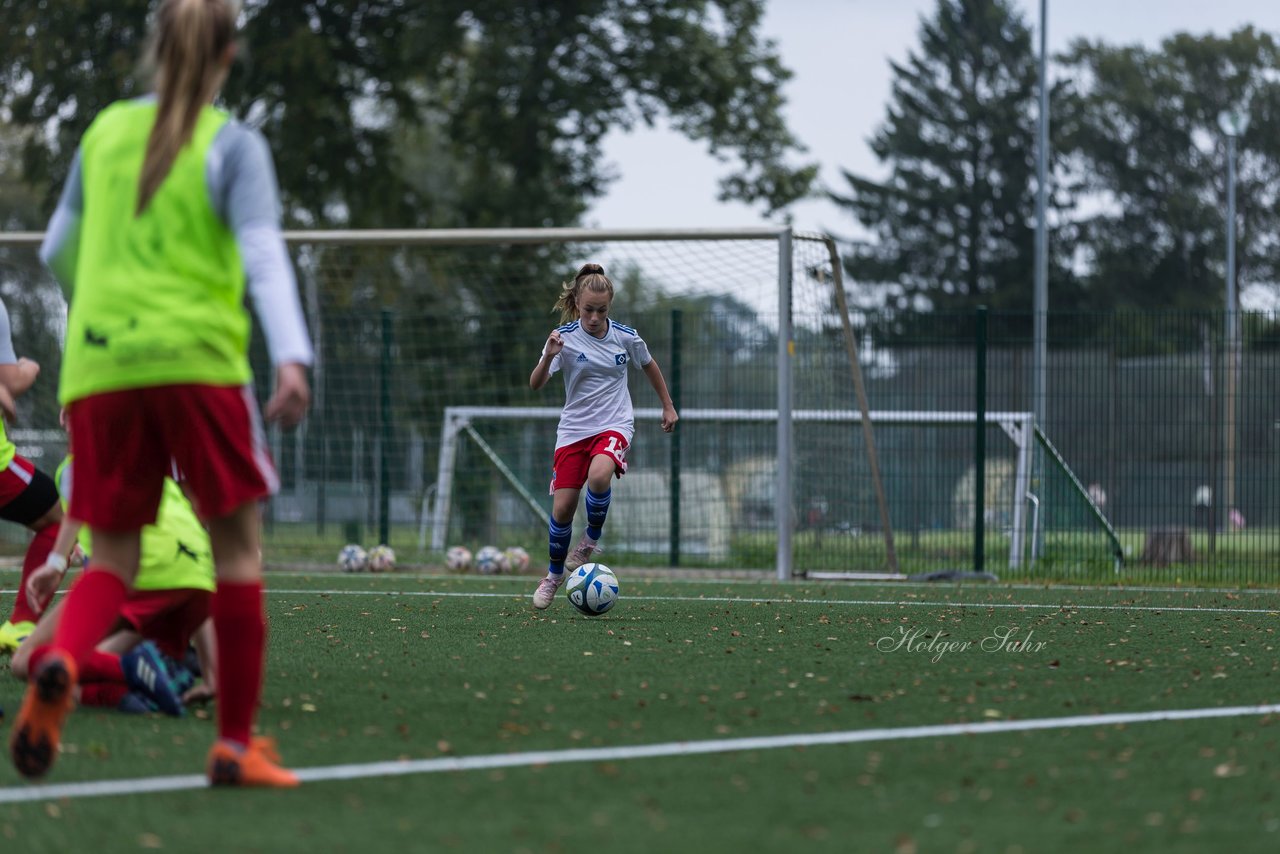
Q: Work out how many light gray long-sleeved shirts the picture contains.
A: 1